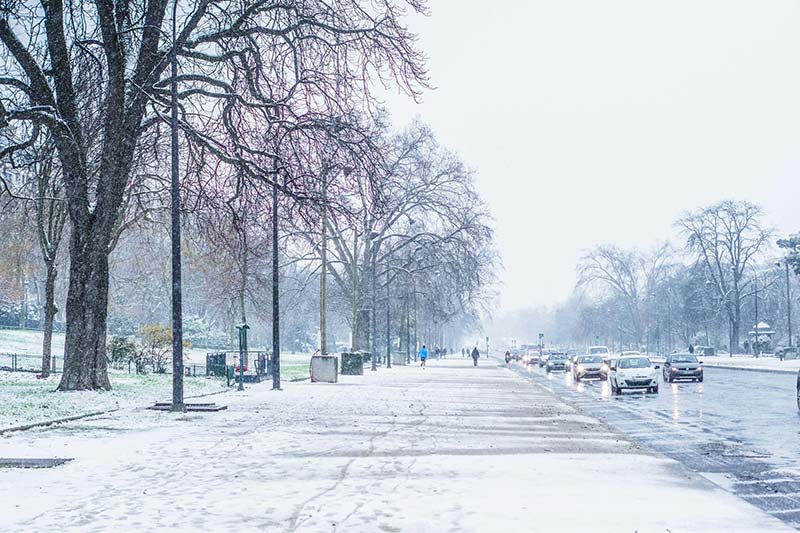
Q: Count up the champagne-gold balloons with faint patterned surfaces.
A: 0